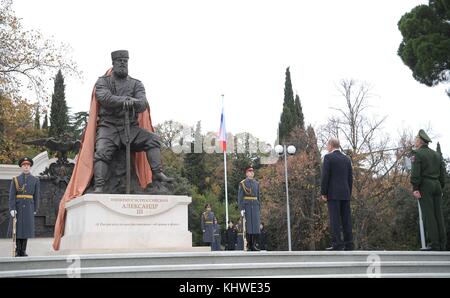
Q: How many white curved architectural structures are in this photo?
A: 1